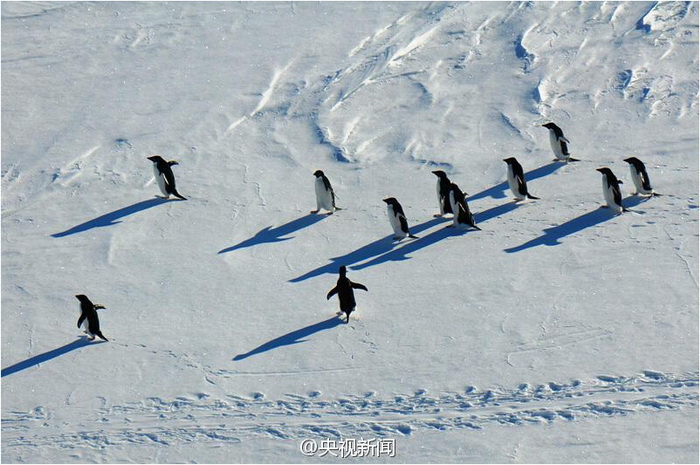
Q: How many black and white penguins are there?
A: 11